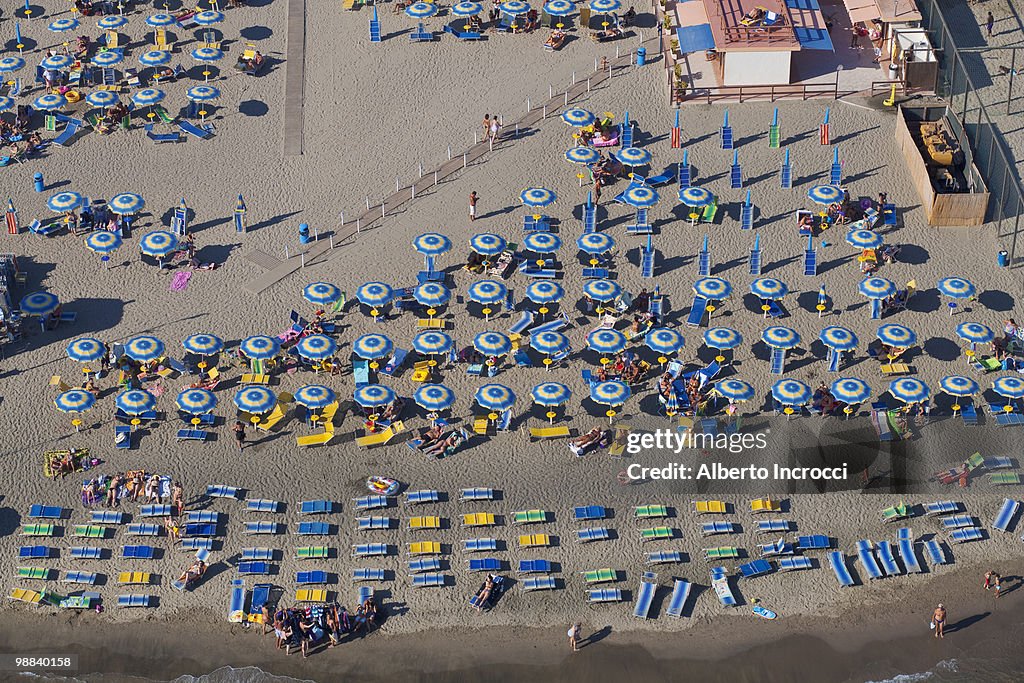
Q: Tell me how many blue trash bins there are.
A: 4